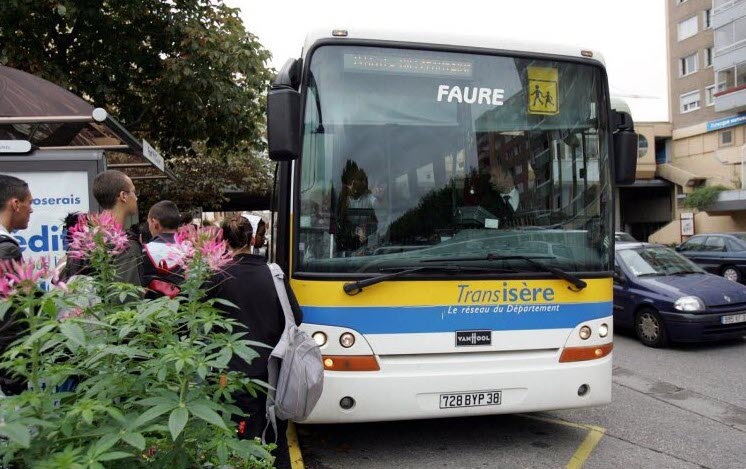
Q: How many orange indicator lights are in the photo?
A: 2